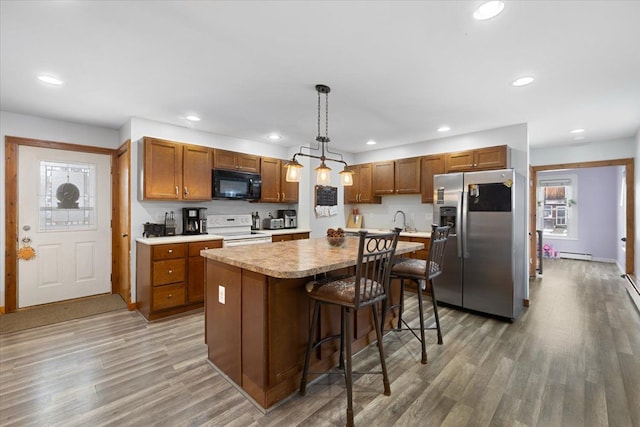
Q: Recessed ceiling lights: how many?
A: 8